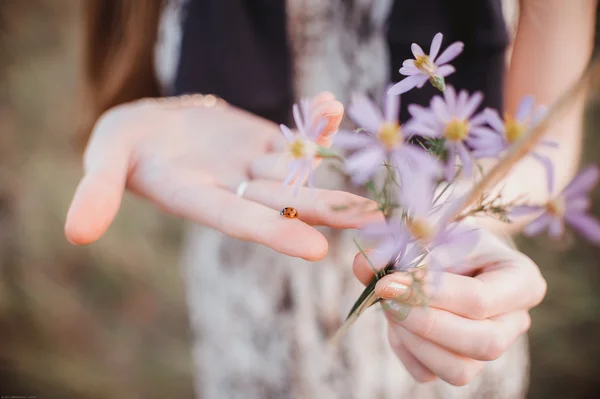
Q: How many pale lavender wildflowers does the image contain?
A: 7